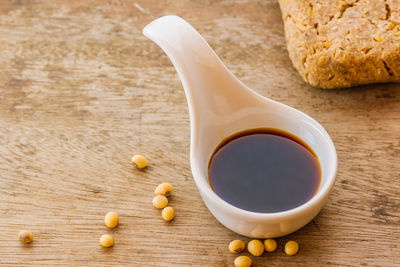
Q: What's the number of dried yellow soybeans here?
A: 12